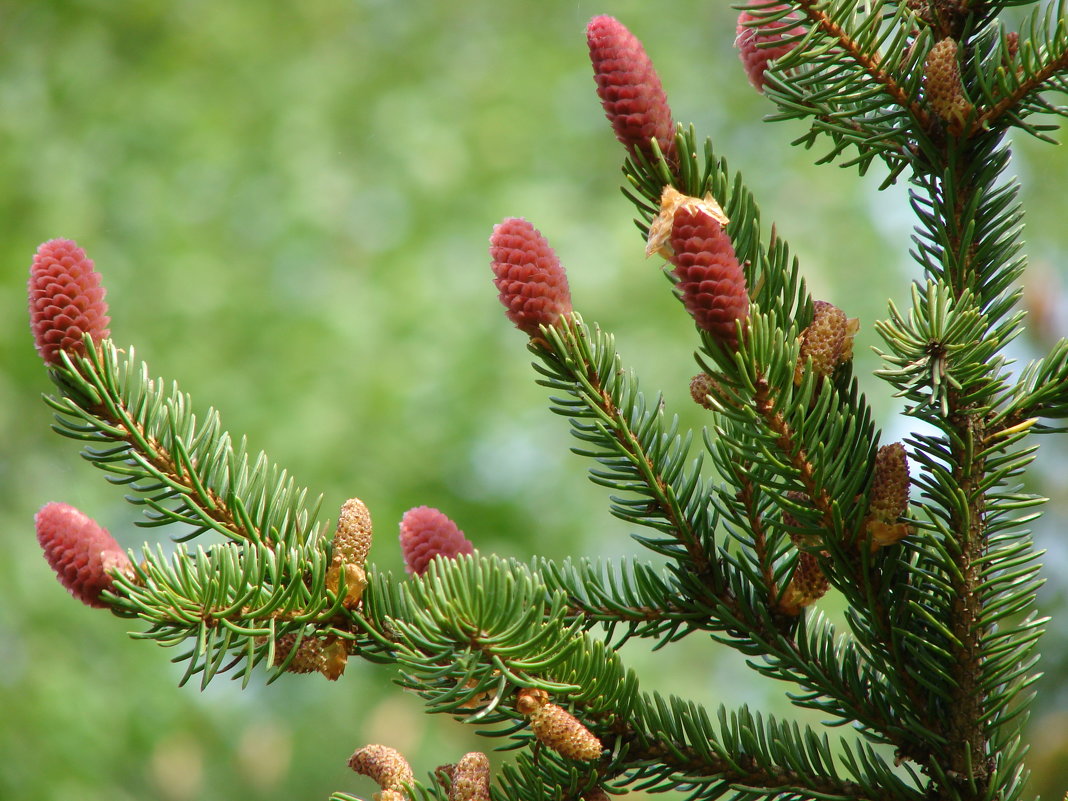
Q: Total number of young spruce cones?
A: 7